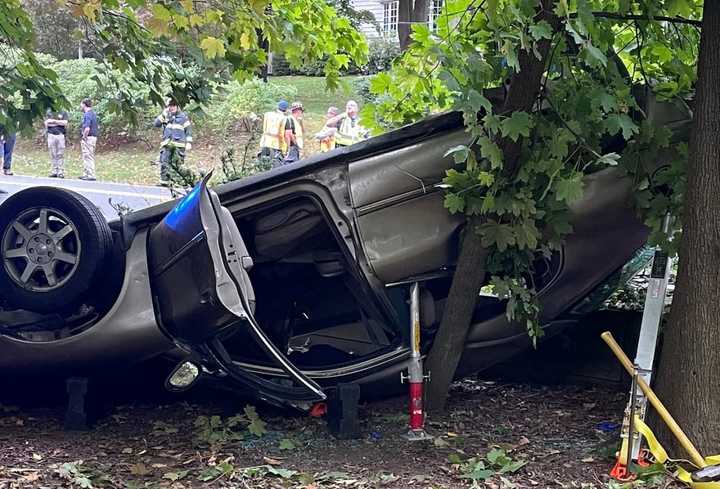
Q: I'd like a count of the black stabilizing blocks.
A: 2